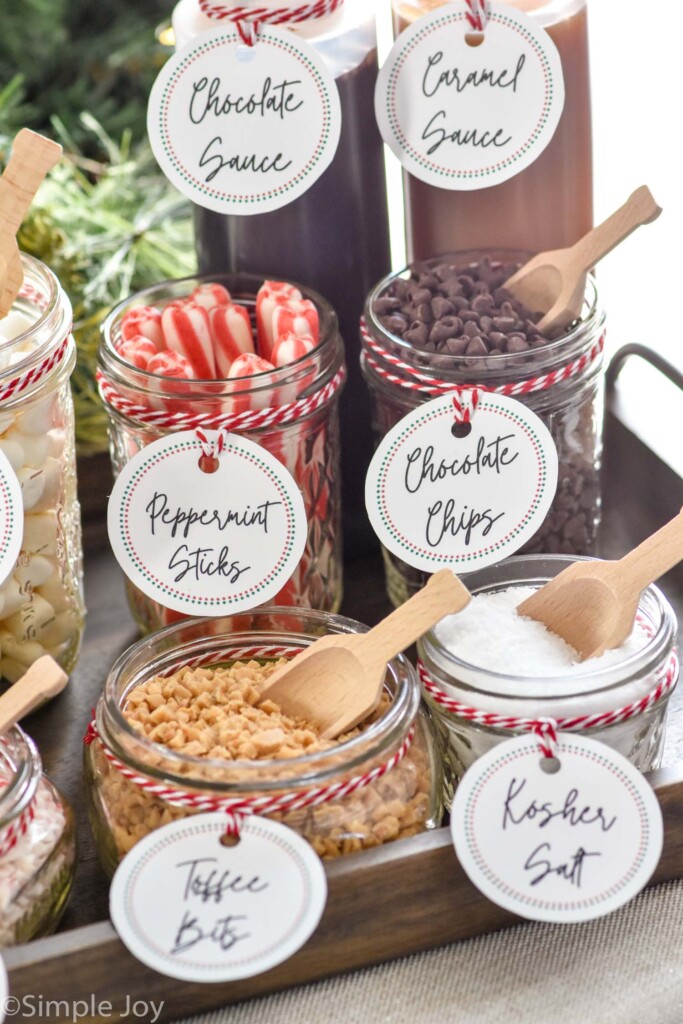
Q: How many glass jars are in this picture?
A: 6